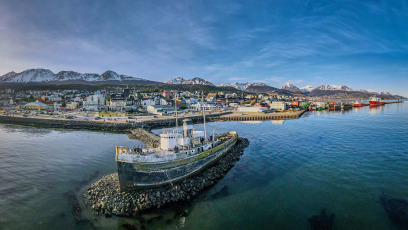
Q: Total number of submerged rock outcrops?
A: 2